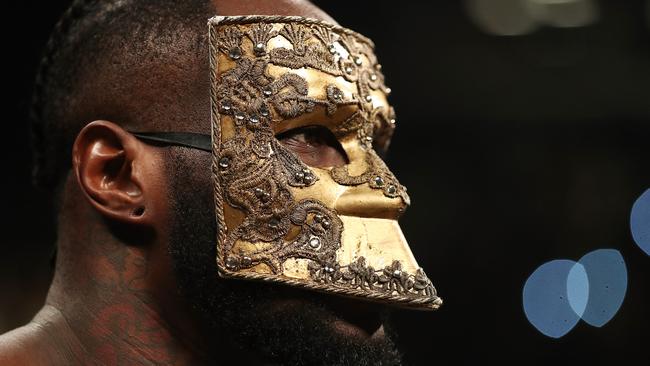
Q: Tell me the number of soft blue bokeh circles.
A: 3